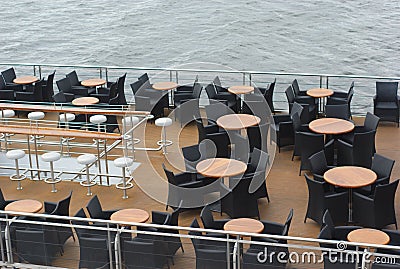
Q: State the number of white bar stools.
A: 10